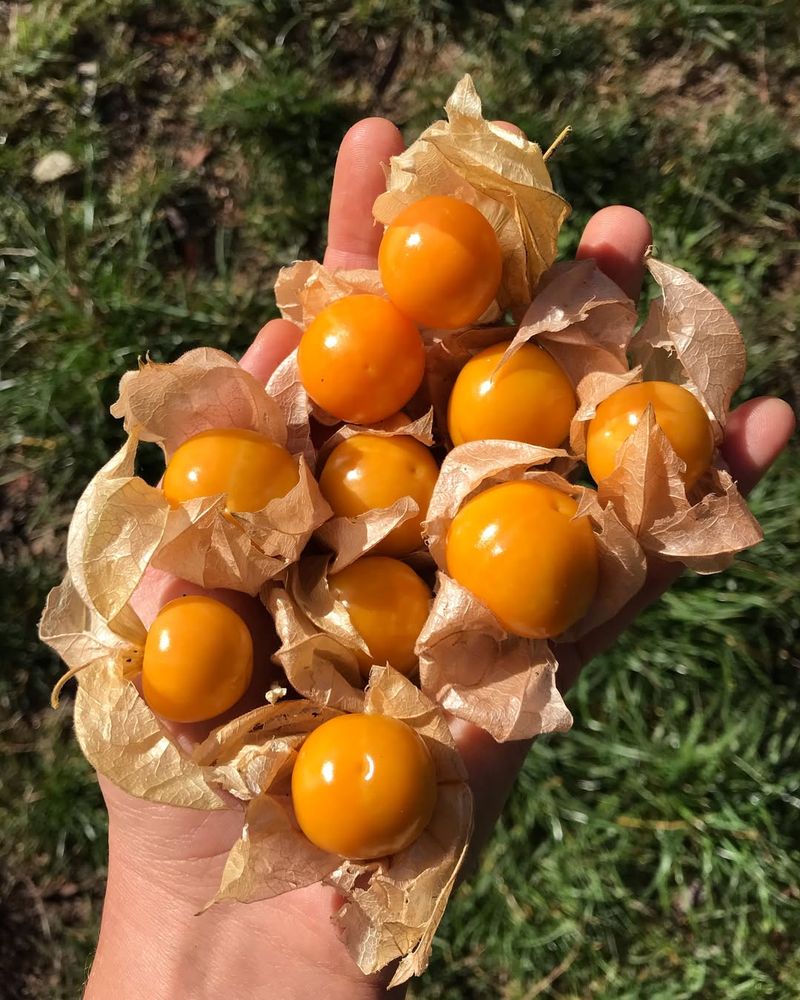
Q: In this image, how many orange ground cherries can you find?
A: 10